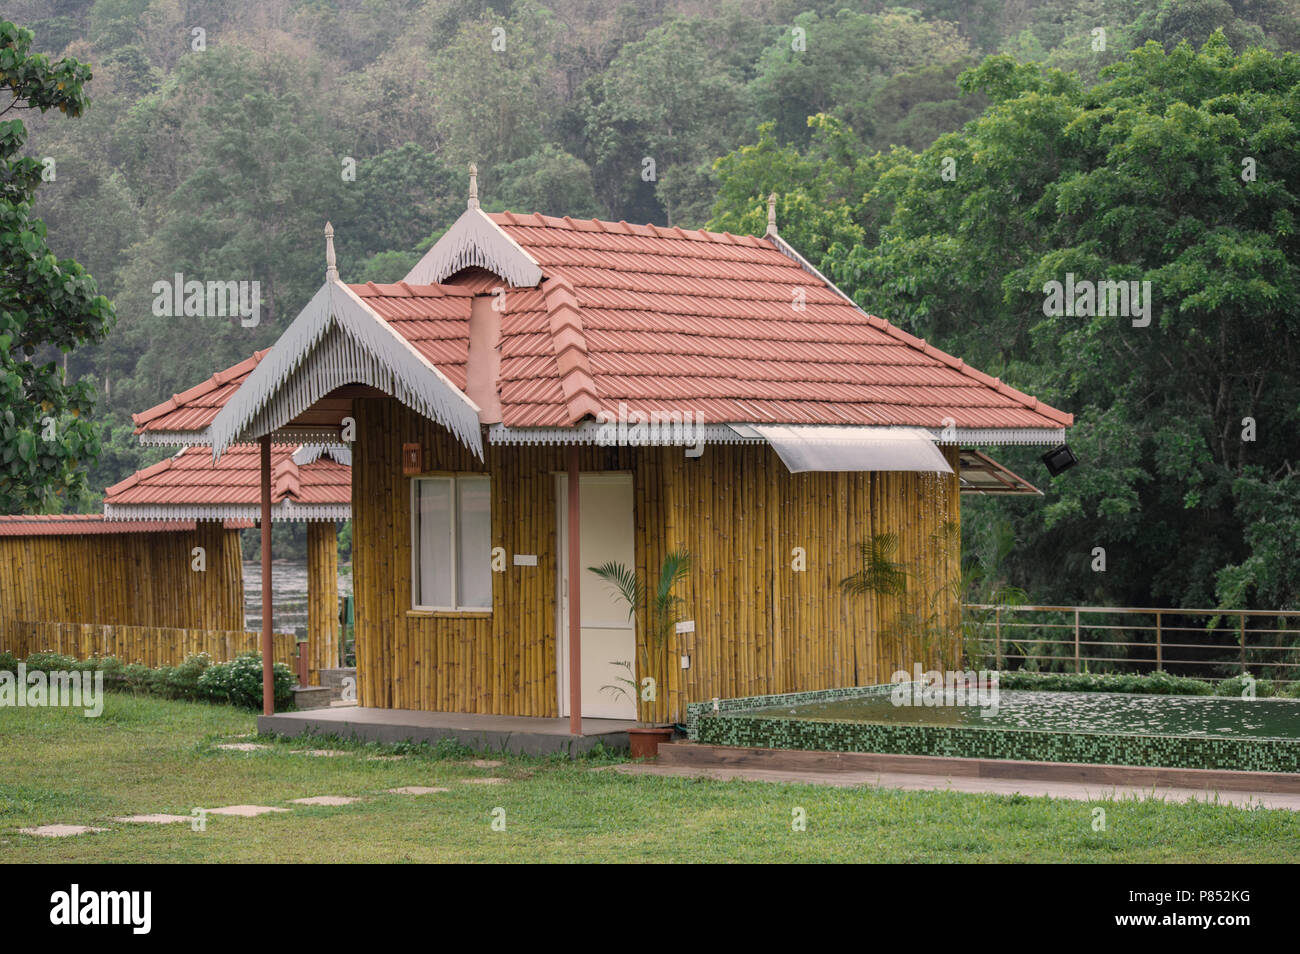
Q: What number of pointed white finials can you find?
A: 3